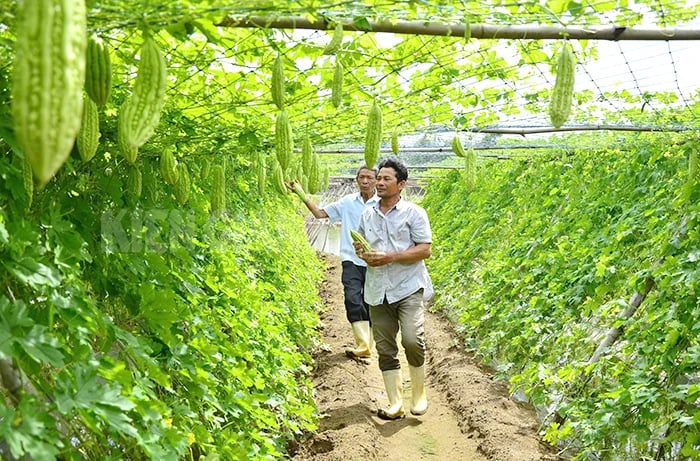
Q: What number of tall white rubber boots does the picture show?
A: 3